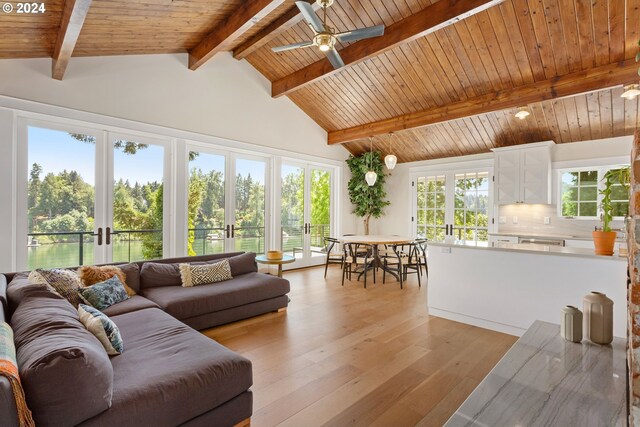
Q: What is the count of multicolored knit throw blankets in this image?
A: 1